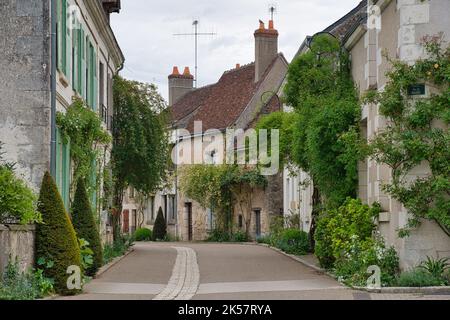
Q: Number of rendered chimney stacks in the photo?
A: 2